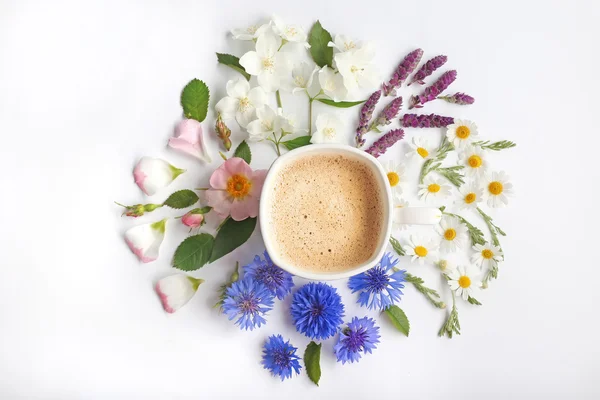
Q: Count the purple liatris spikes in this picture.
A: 8